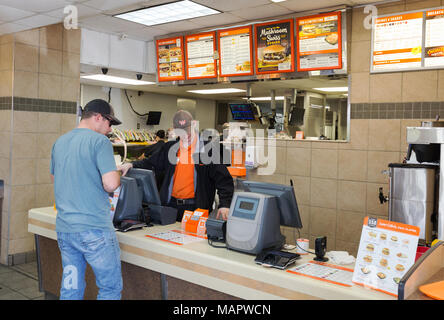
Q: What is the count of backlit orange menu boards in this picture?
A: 5